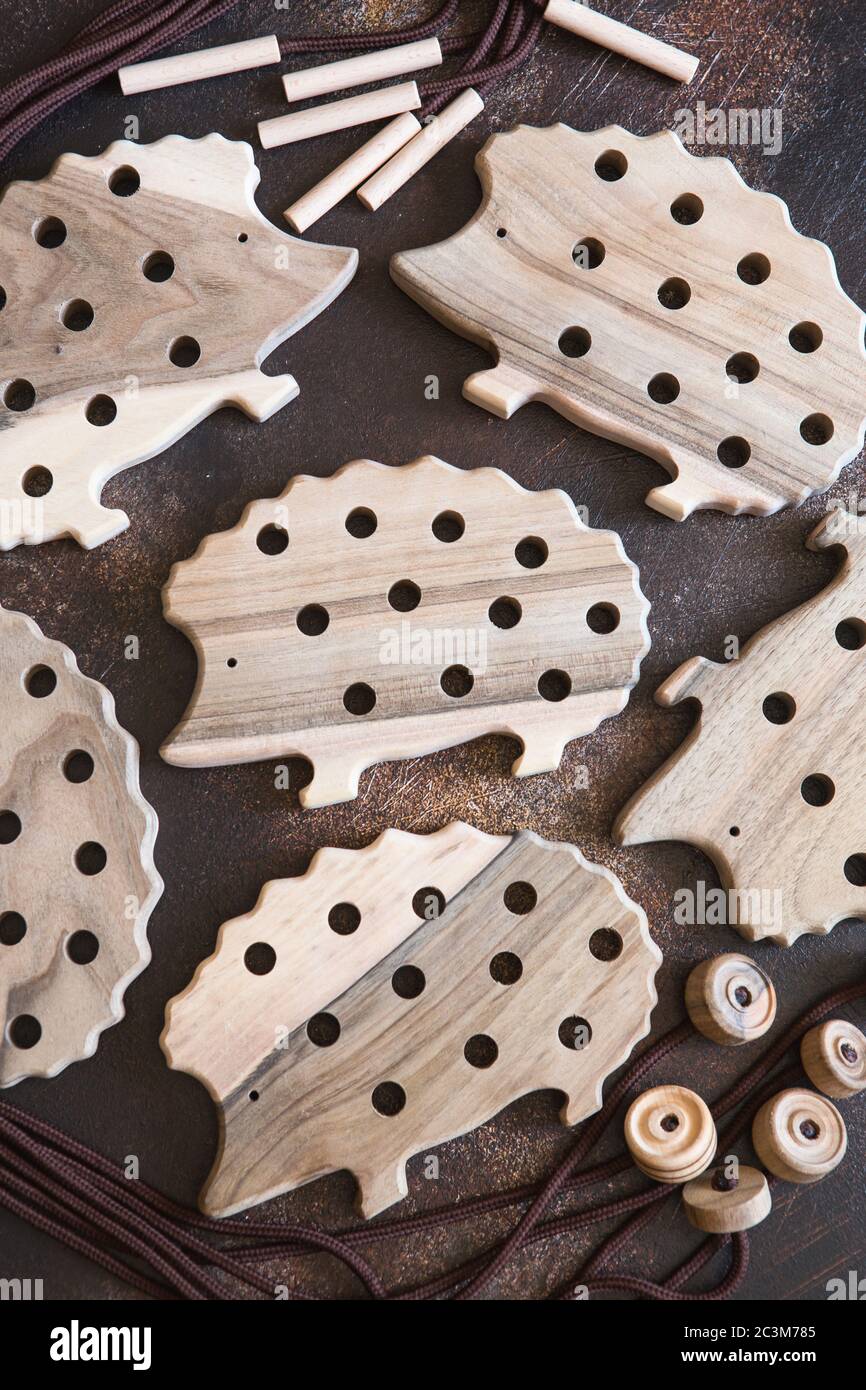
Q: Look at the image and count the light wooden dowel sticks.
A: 6